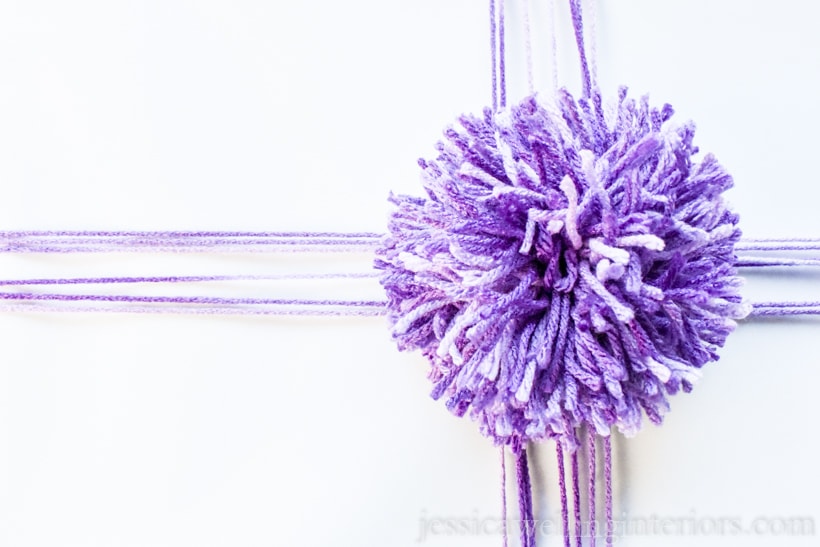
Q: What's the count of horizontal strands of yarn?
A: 6